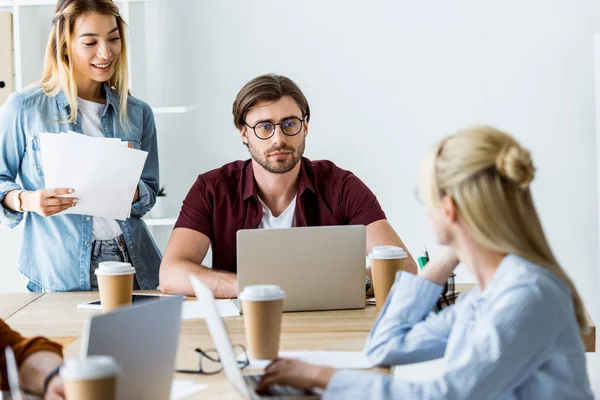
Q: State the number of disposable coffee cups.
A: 4